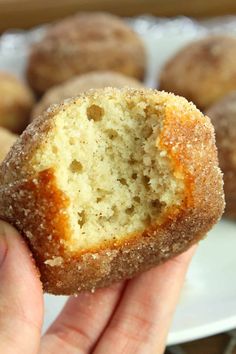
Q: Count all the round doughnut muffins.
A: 7